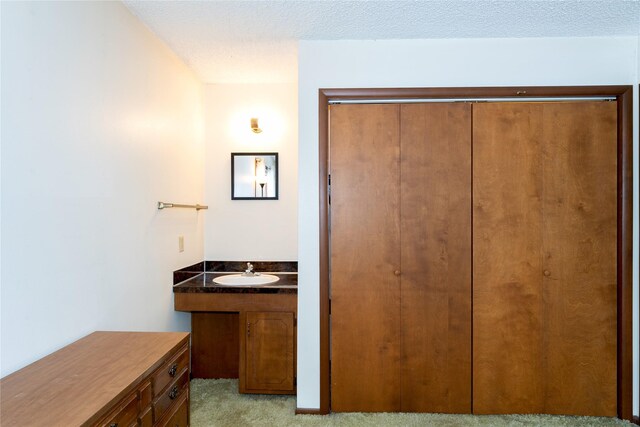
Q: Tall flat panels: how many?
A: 4